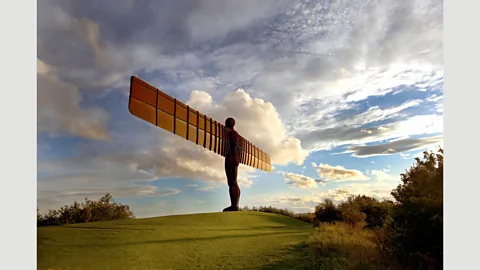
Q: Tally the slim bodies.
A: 1